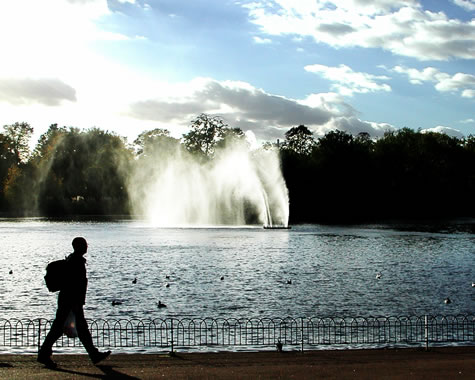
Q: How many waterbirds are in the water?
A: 11